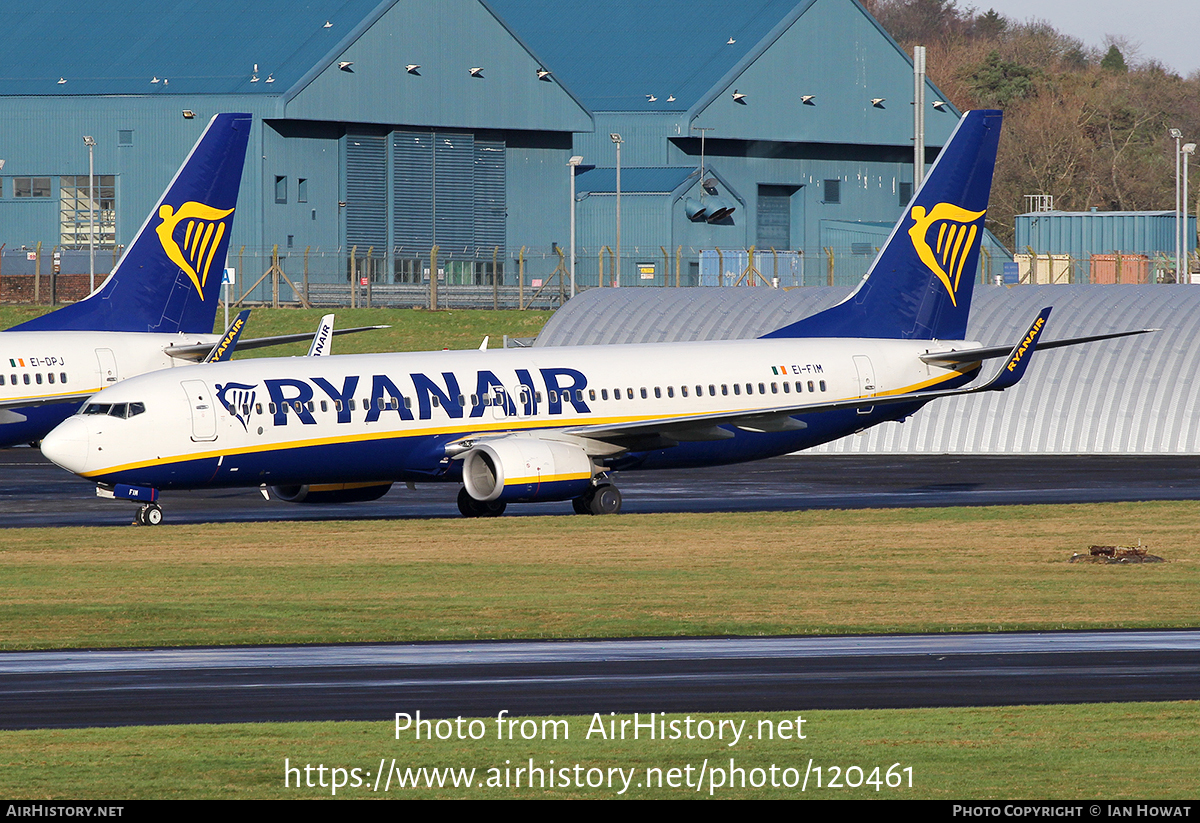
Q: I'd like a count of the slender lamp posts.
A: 5